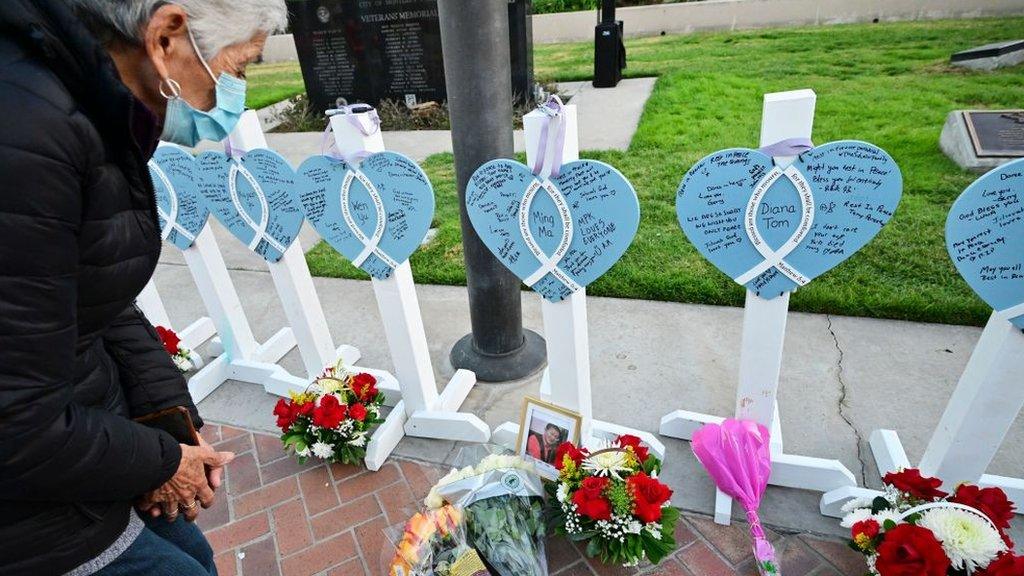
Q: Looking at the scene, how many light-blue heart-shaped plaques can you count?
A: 6